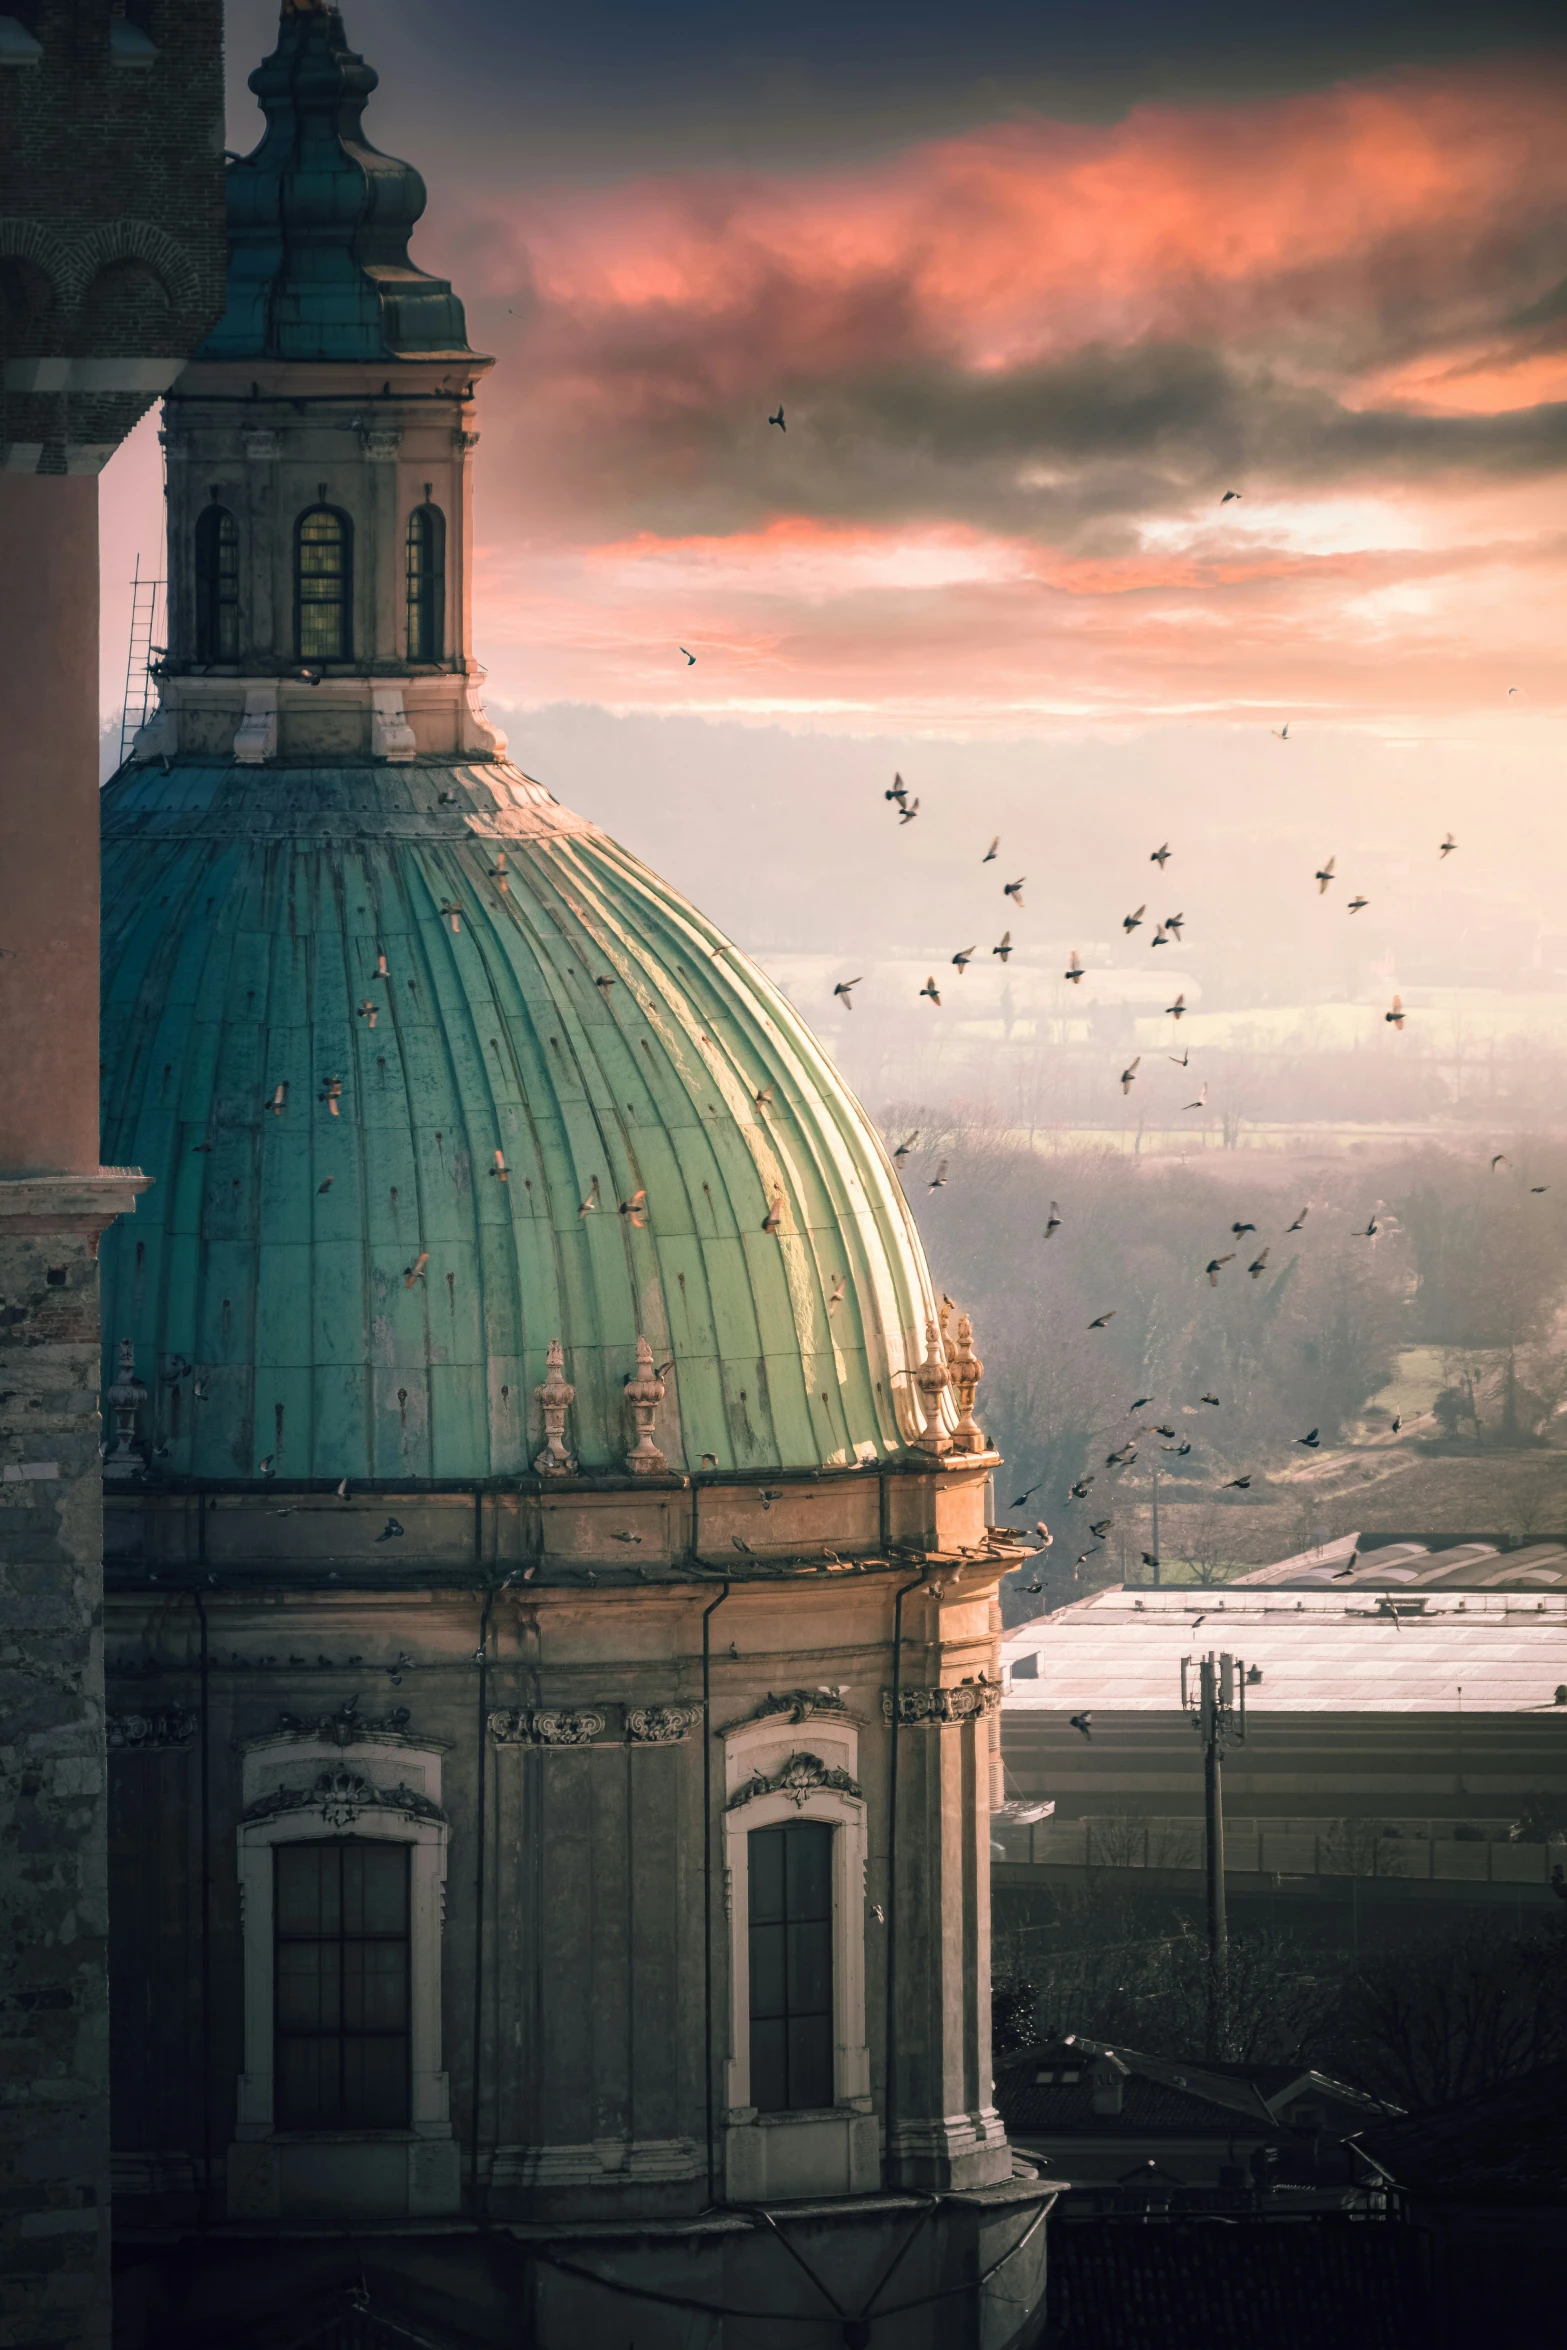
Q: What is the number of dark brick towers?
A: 1